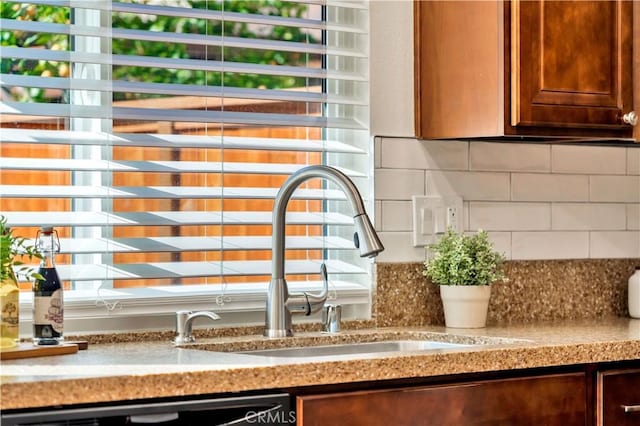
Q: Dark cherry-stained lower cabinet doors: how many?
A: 2